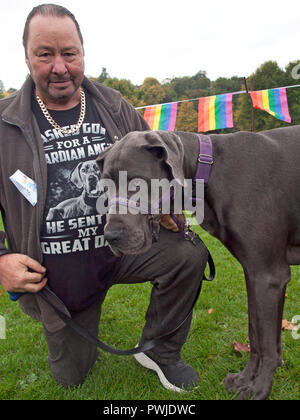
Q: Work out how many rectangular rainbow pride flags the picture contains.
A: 3